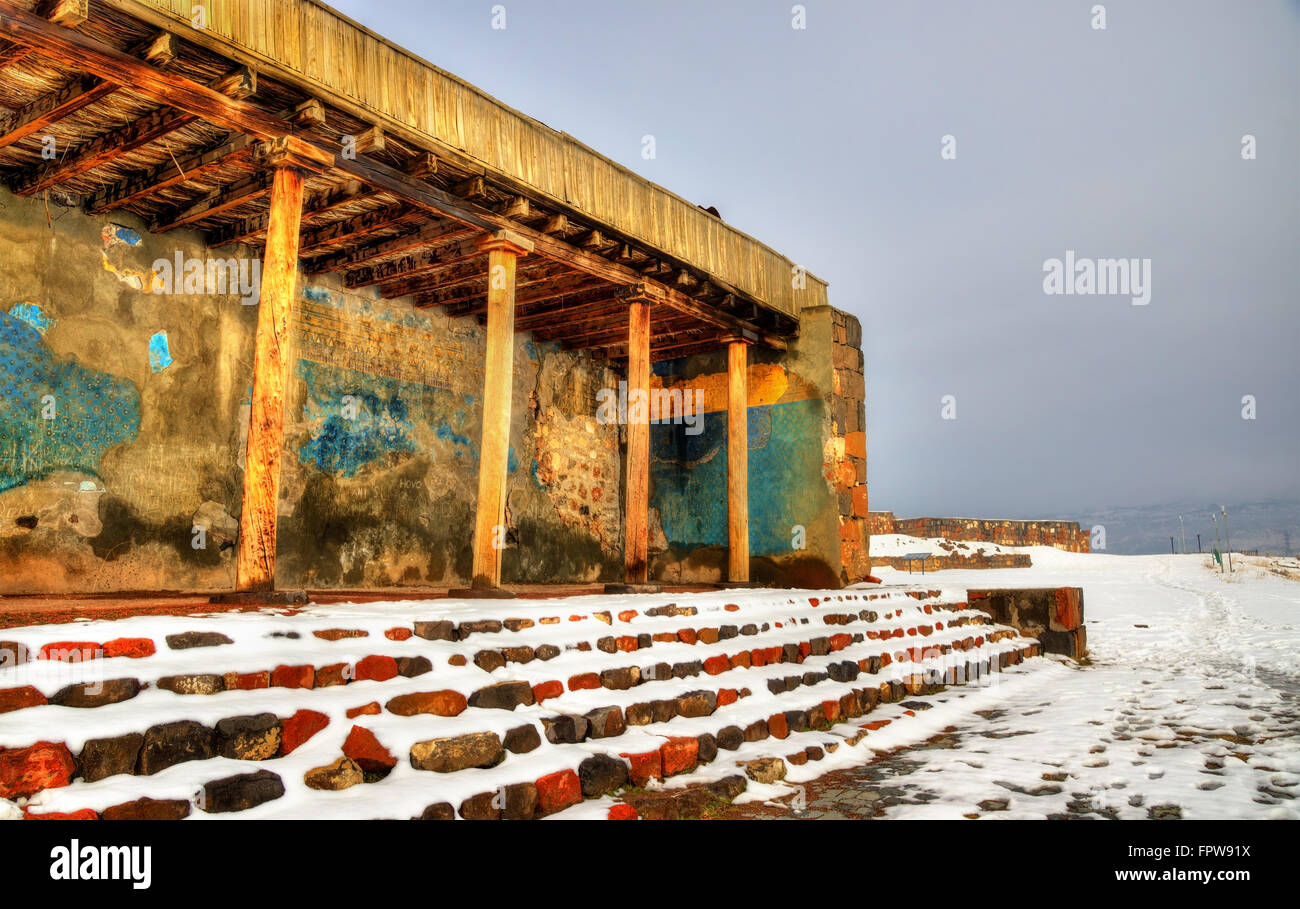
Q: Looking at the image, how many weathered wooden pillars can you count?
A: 4